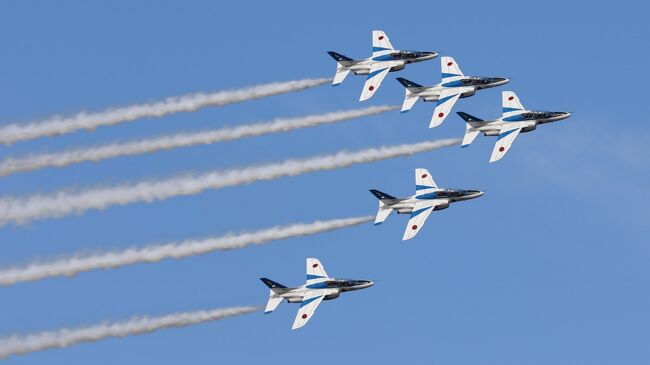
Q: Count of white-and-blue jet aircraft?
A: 5